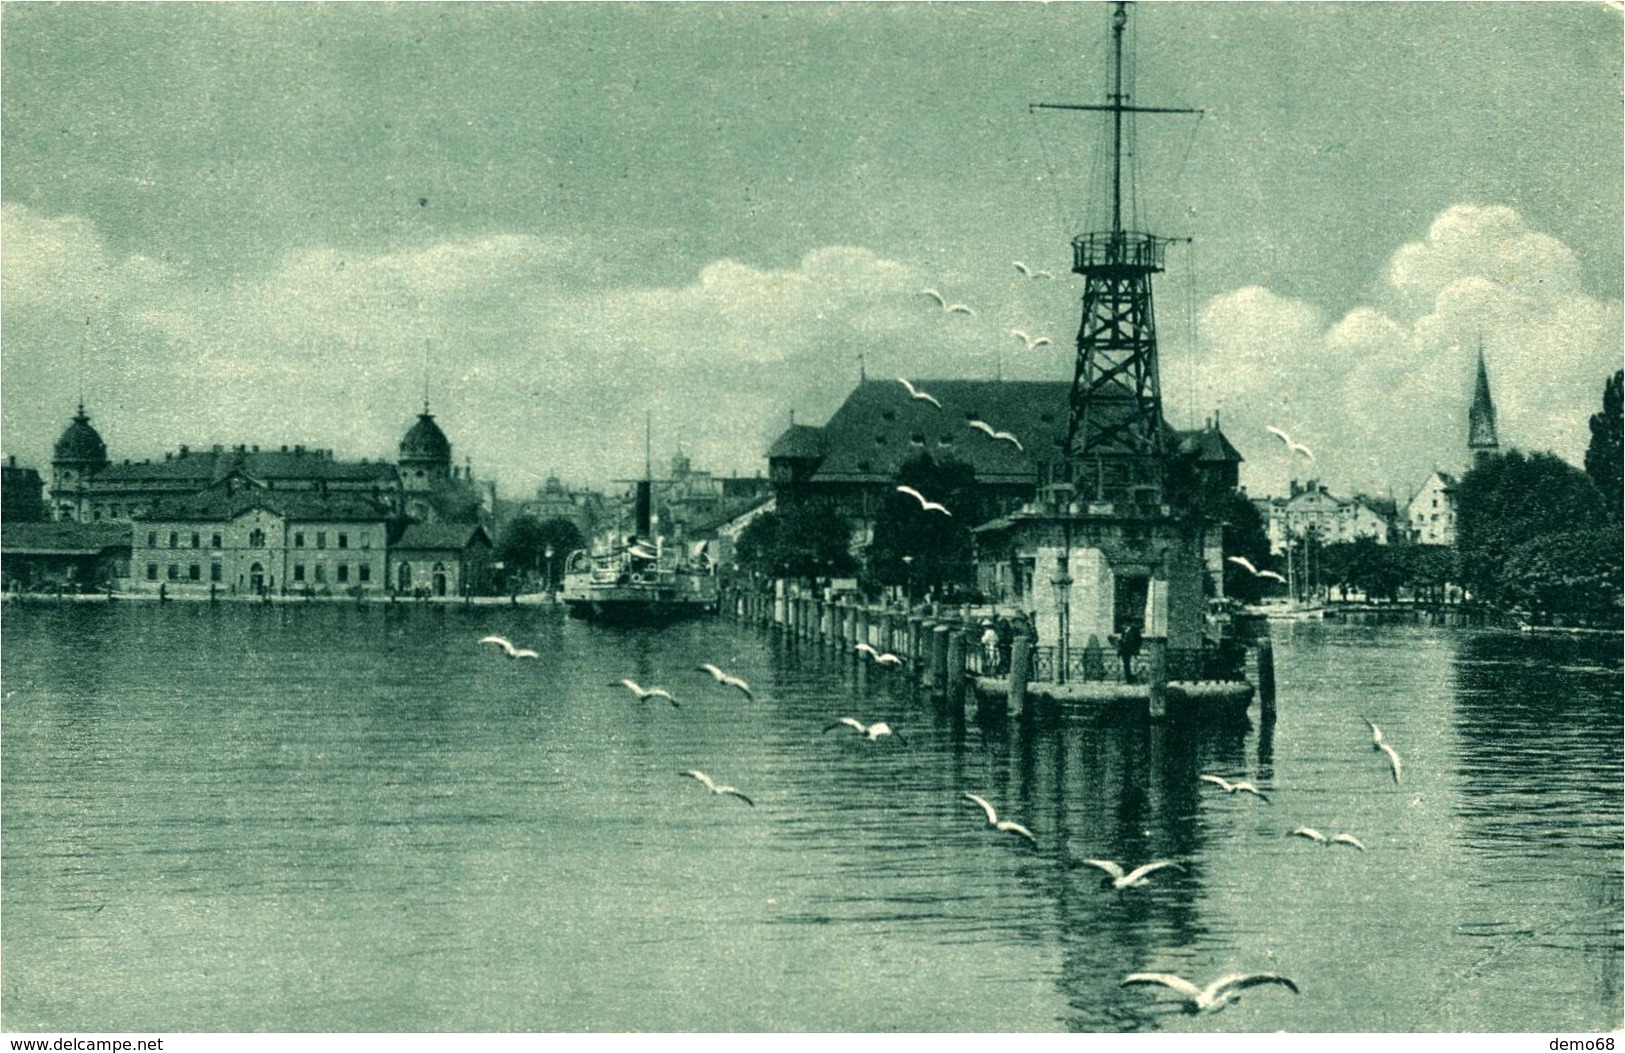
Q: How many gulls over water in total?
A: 12